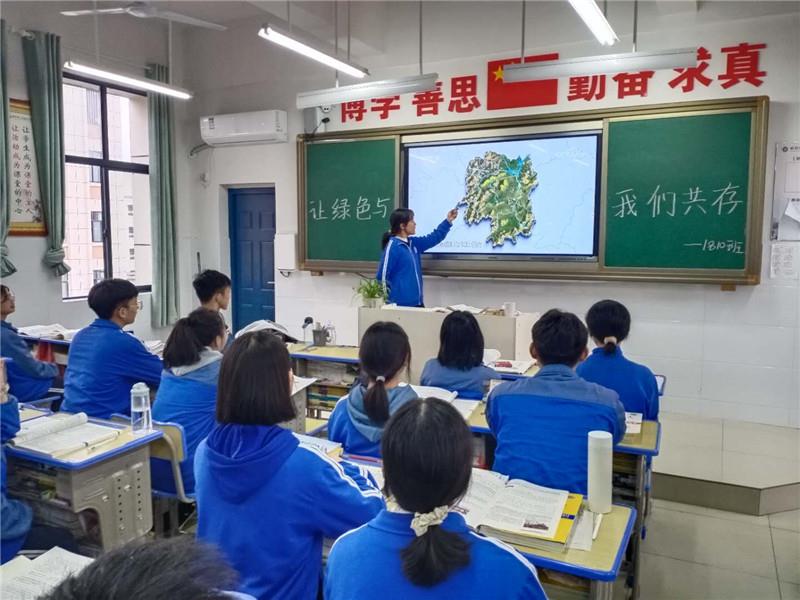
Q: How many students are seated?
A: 12